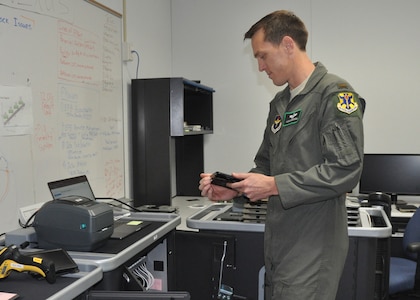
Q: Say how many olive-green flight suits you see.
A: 1